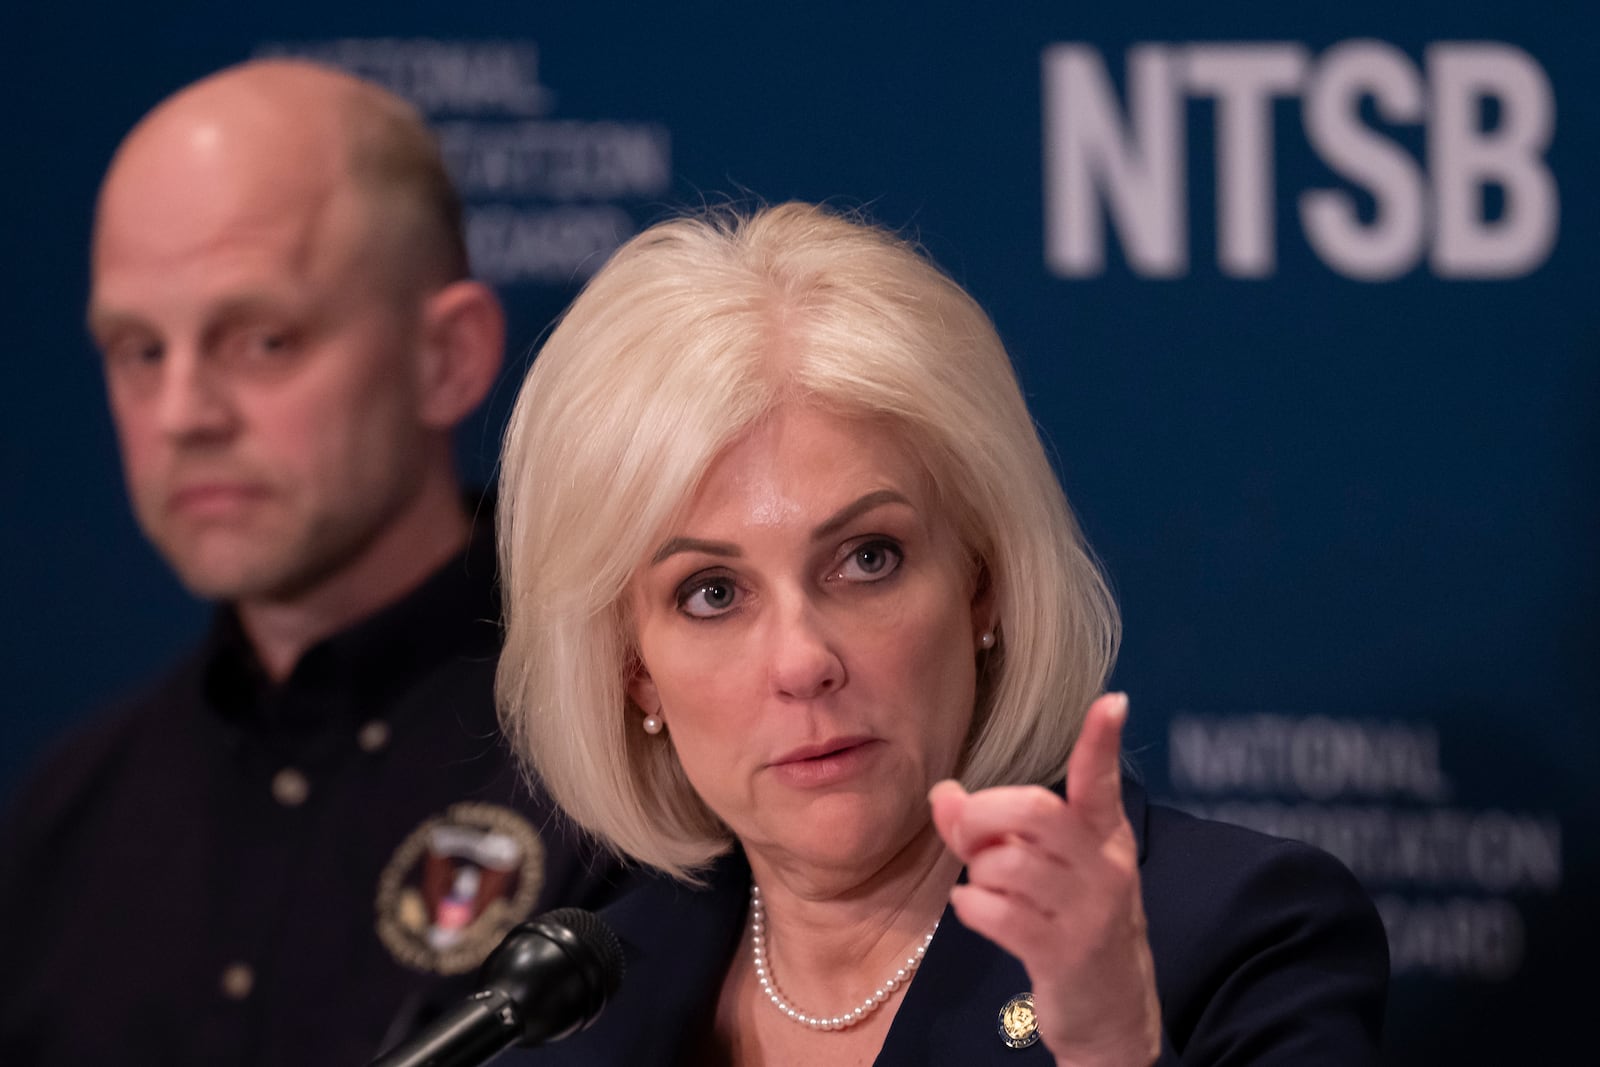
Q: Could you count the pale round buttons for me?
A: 3